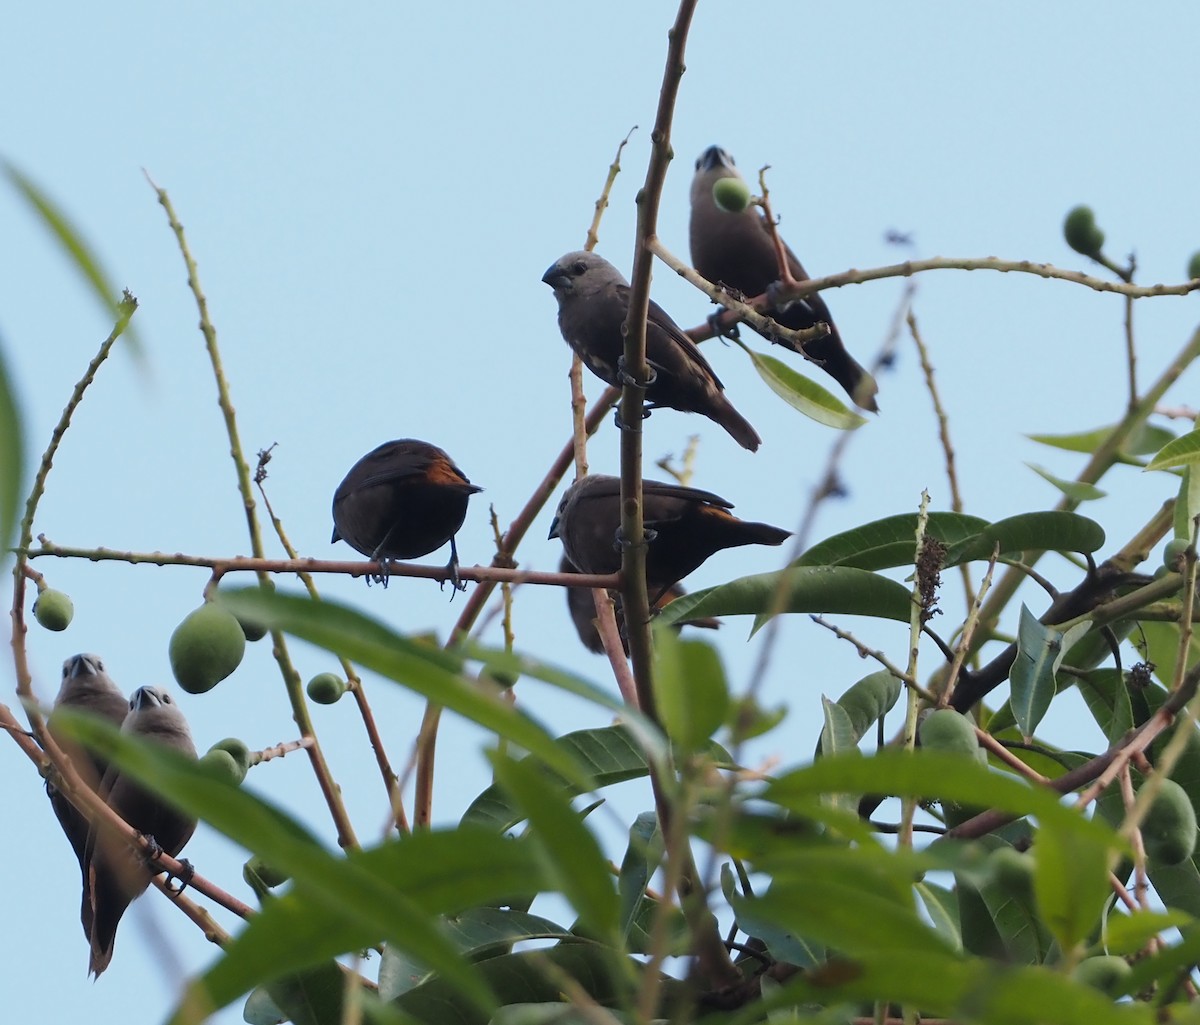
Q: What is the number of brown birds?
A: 7